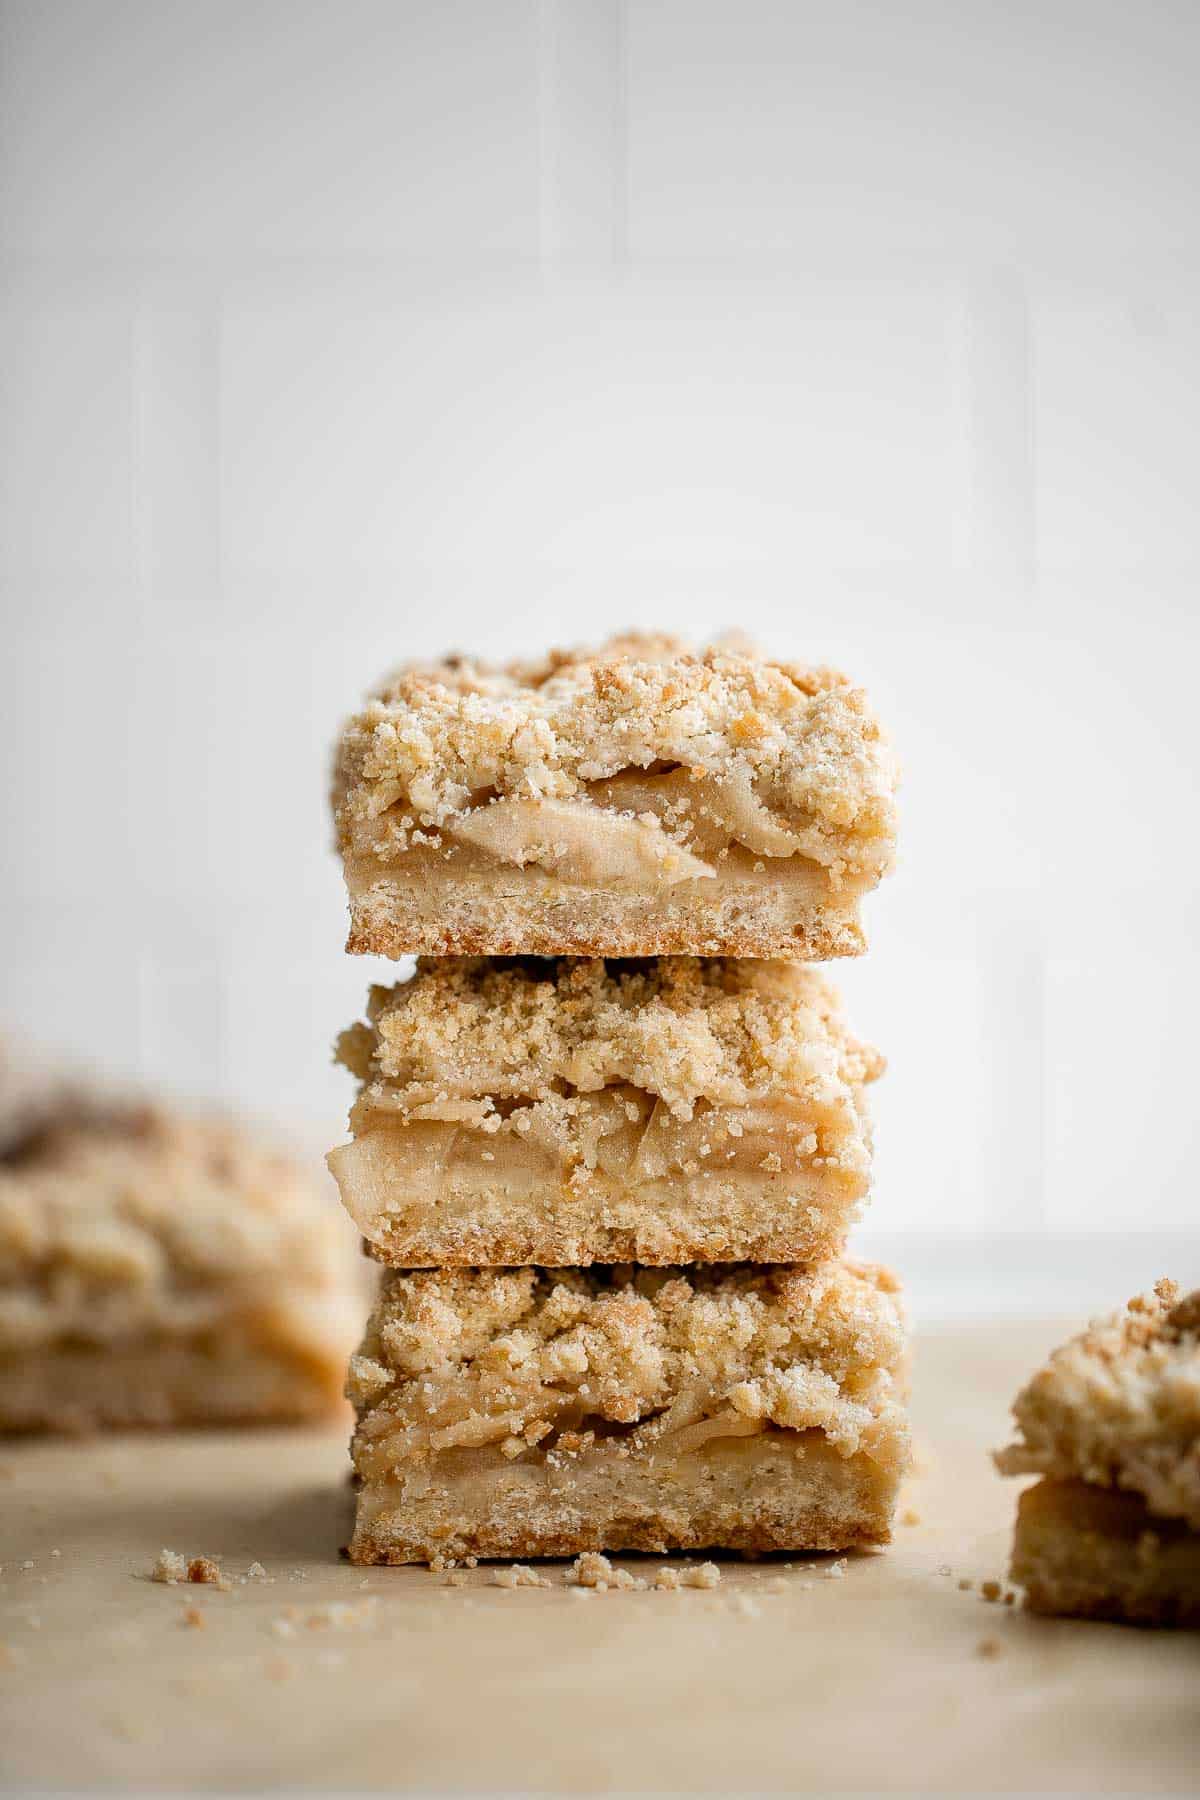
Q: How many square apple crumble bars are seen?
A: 5